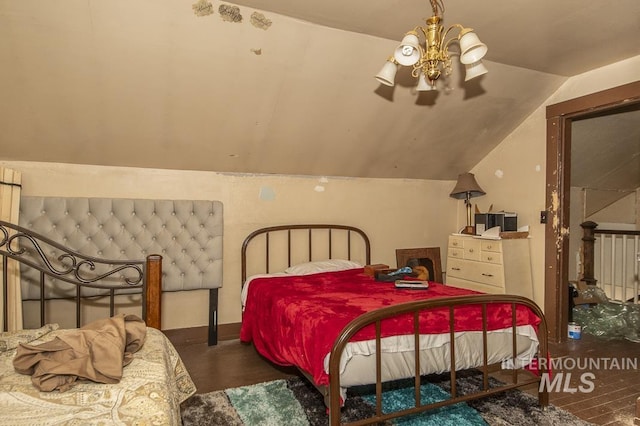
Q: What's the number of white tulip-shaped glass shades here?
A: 5